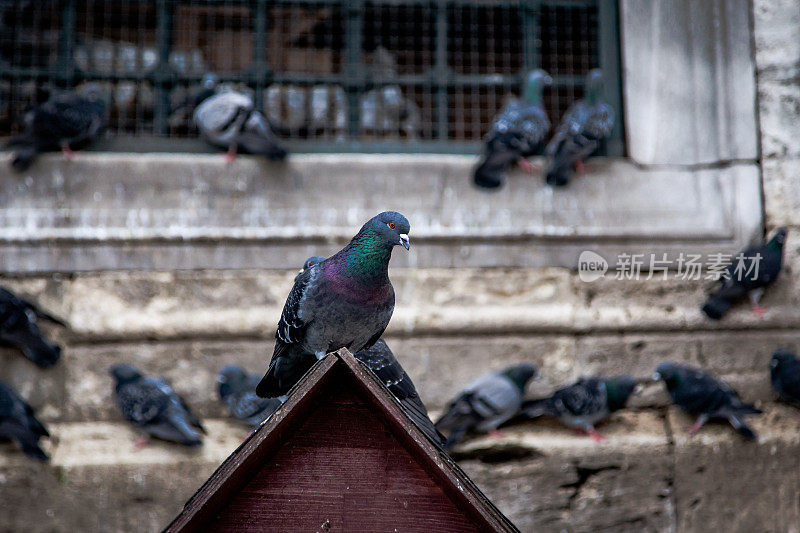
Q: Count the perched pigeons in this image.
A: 15